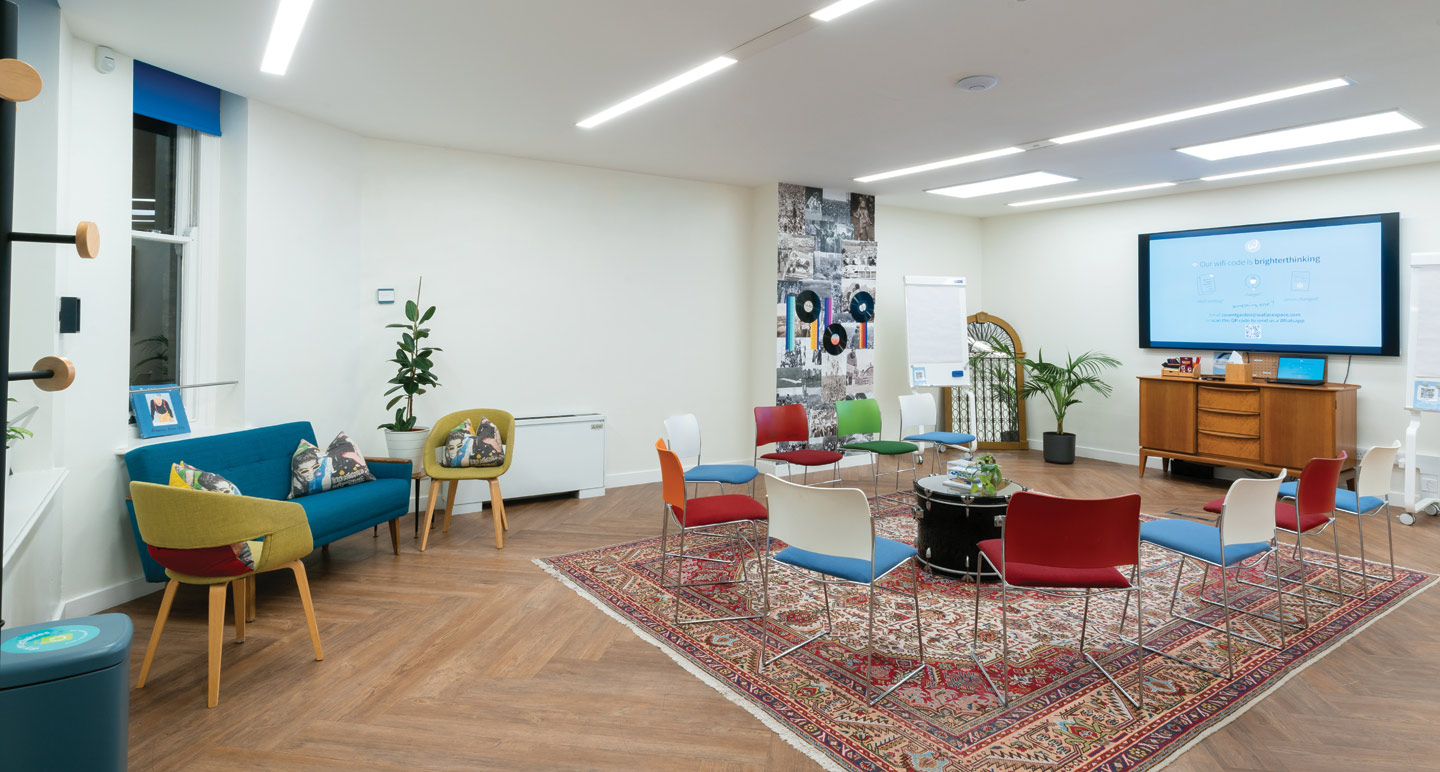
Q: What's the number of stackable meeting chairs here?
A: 10